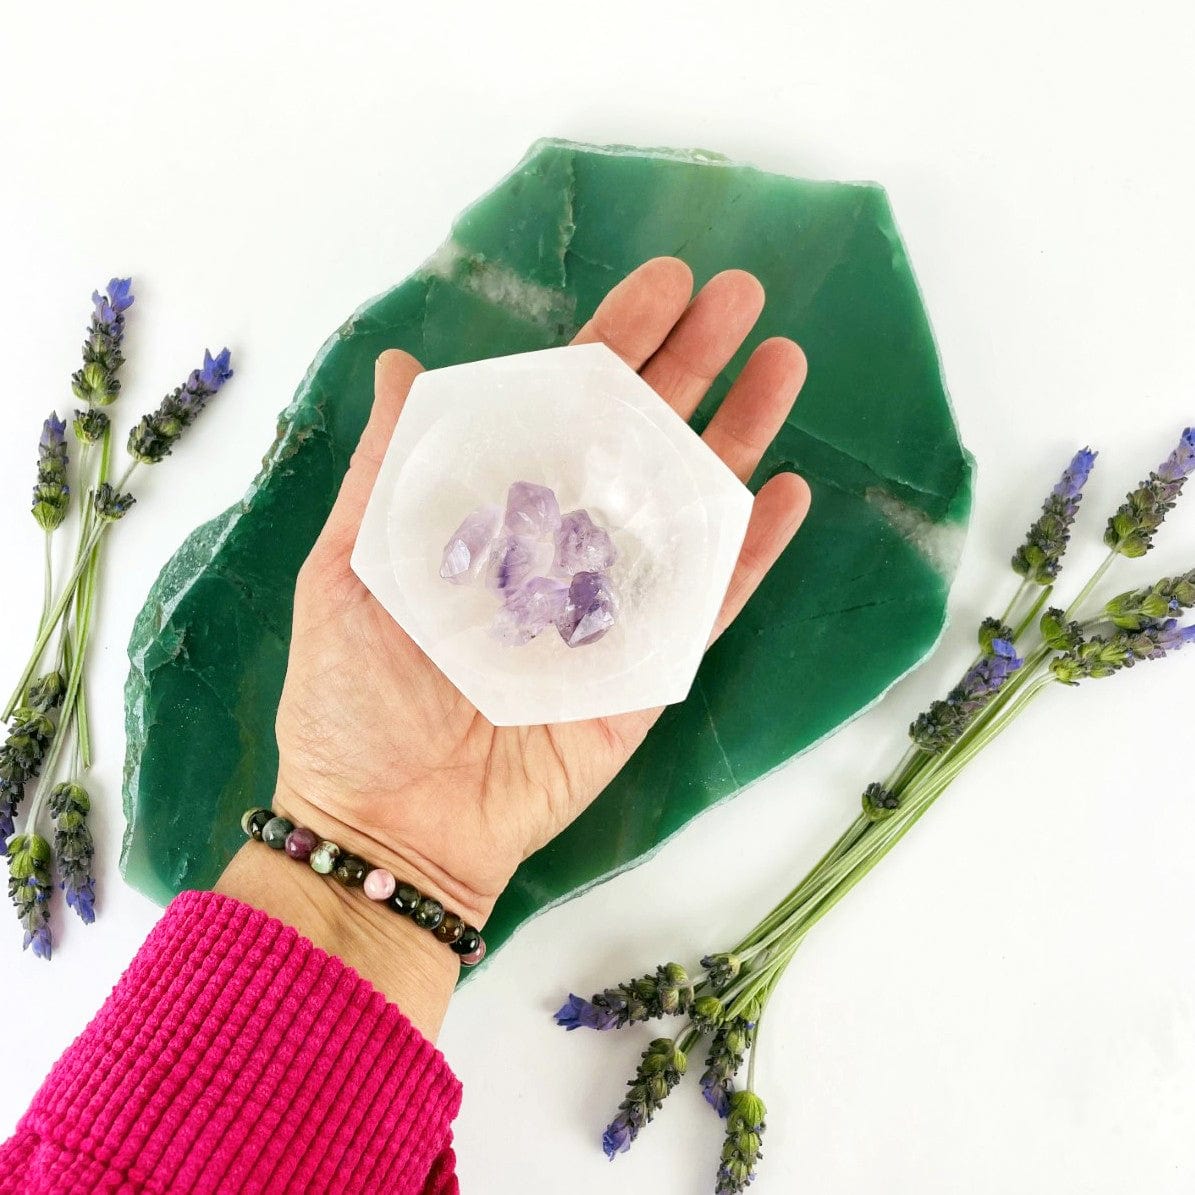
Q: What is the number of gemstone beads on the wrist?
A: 12